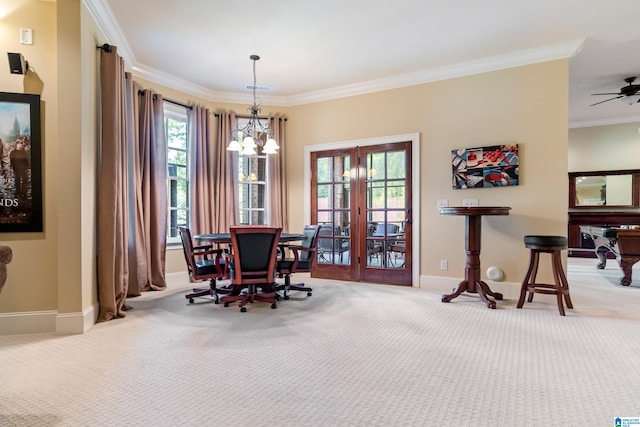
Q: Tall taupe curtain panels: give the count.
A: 6